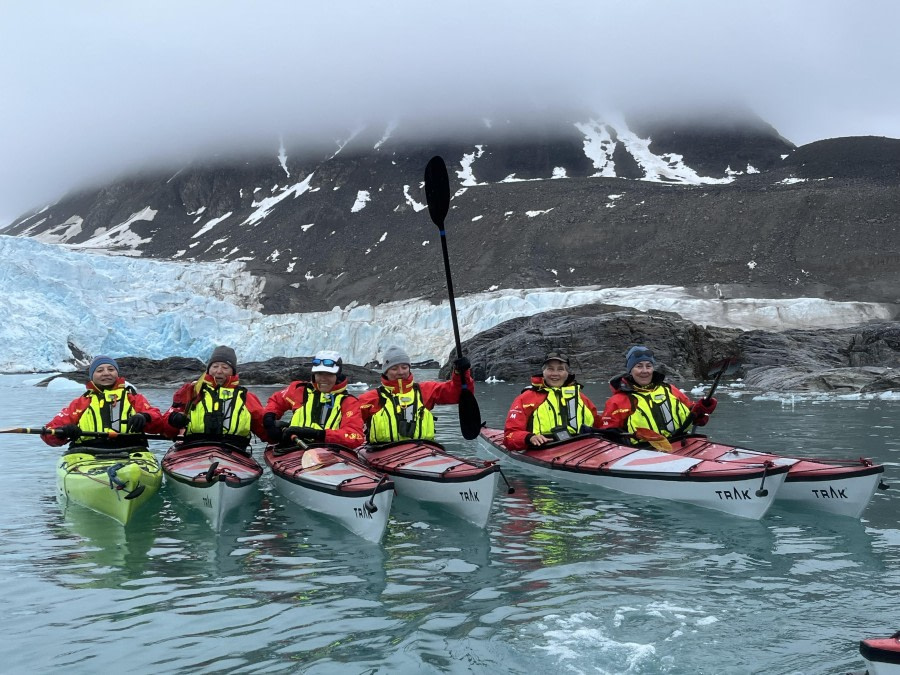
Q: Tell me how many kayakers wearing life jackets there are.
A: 6